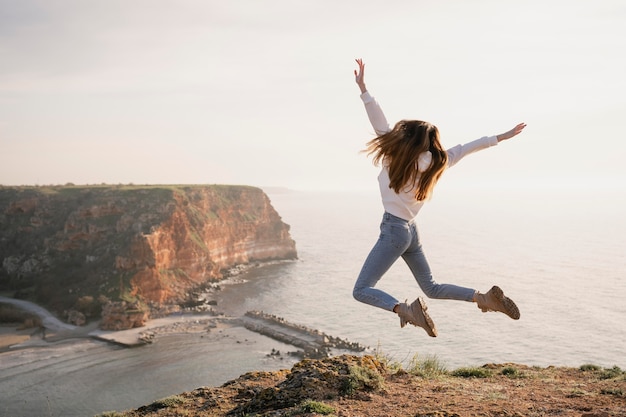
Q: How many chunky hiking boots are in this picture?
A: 2